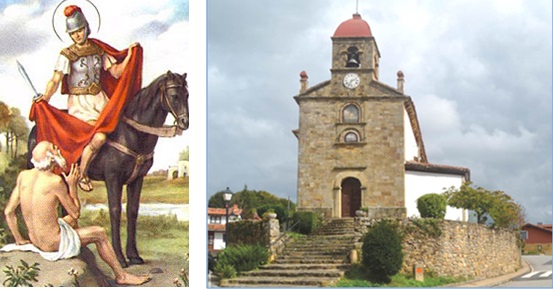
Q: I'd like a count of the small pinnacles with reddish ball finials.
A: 2